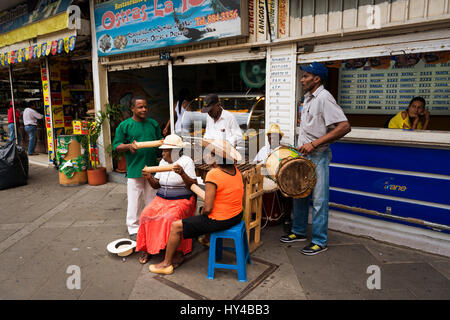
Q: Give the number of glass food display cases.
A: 1